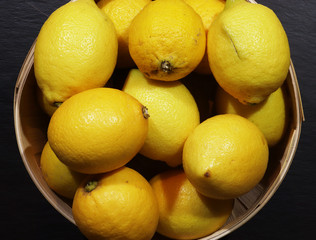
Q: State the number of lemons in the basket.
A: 12